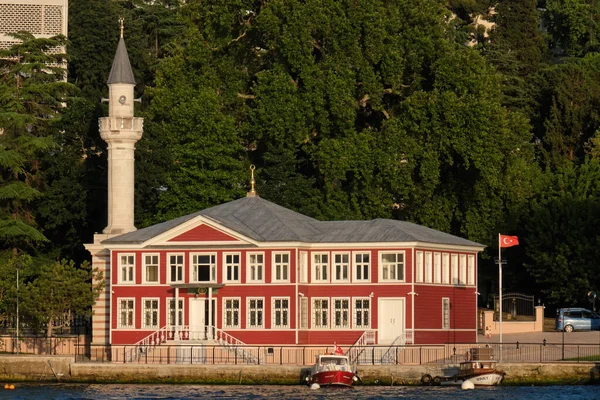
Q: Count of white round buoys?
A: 2